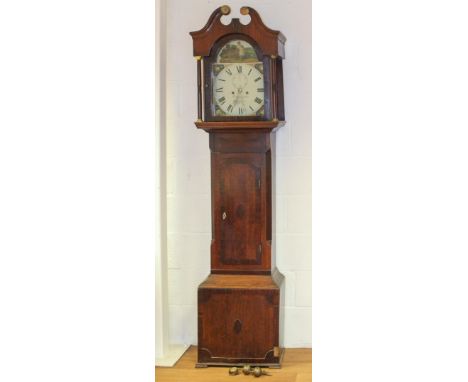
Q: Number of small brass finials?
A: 3